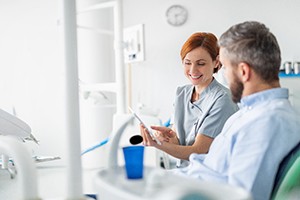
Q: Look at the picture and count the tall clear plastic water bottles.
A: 0